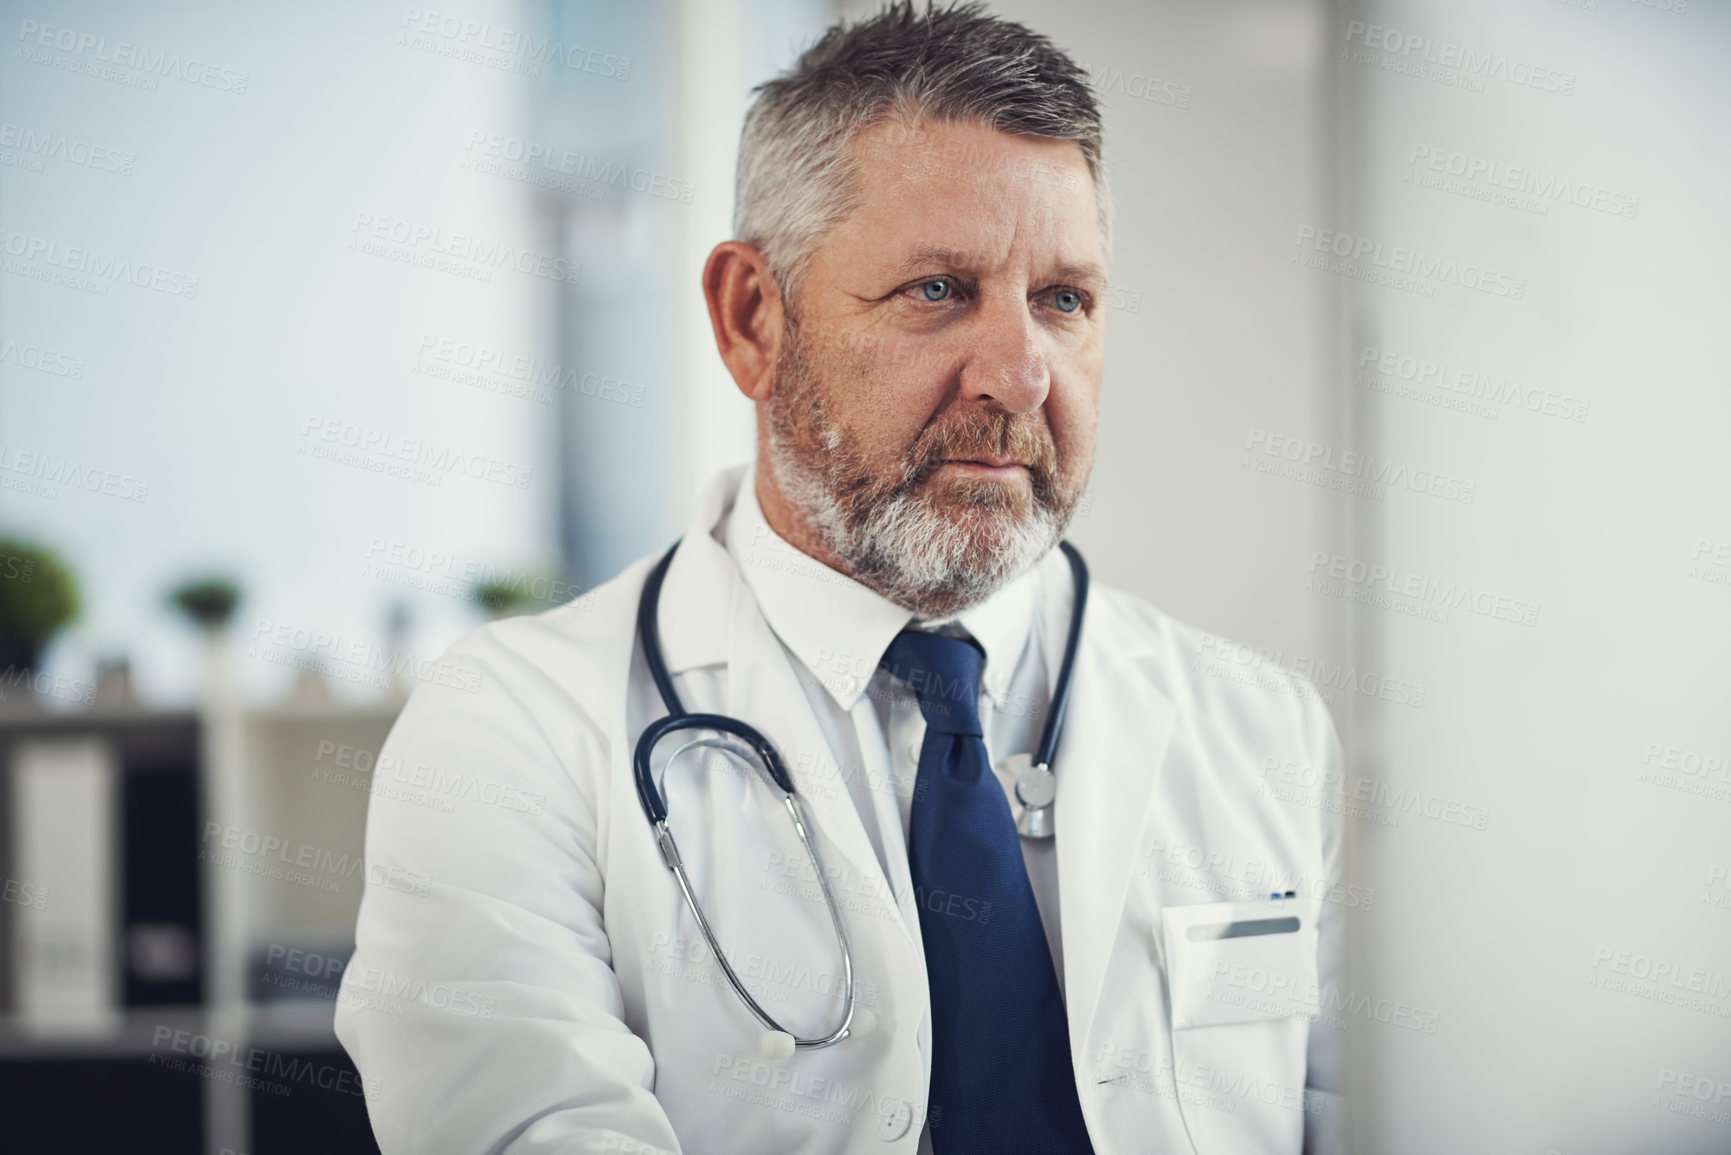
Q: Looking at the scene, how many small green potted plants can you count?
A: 3